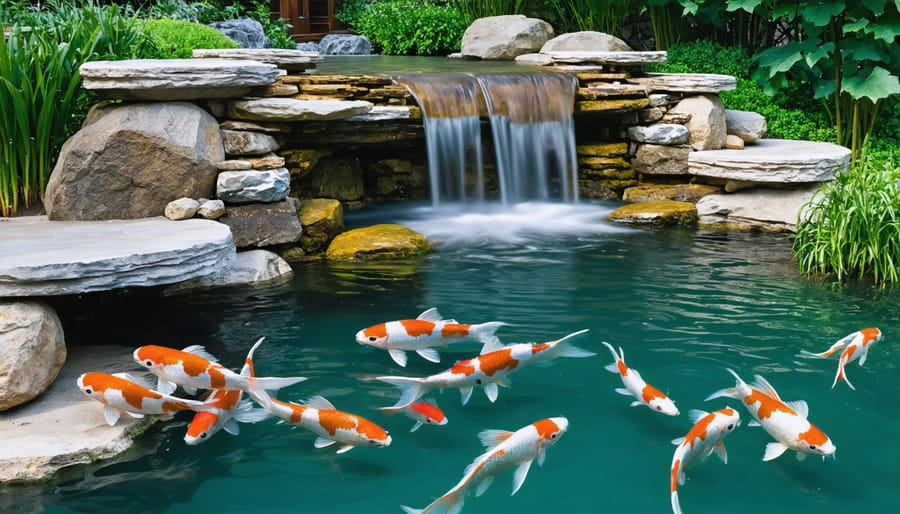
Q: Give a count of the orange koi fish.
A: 12